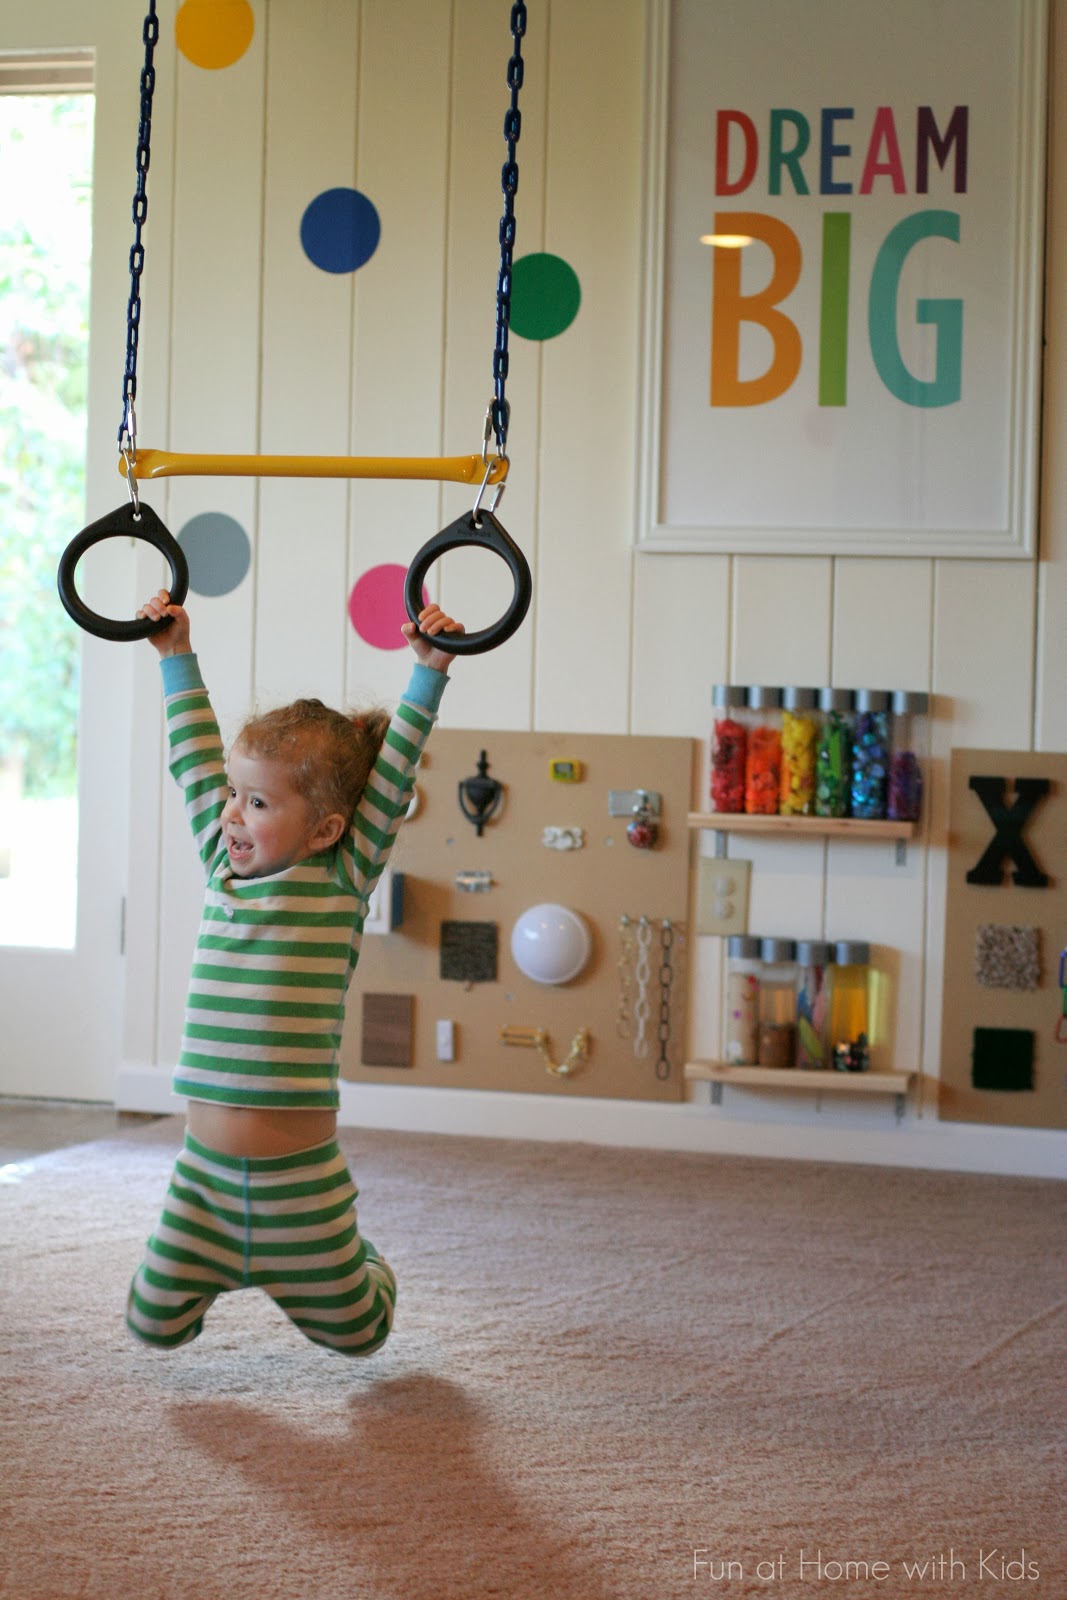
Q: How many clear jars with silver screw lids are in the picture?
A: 10